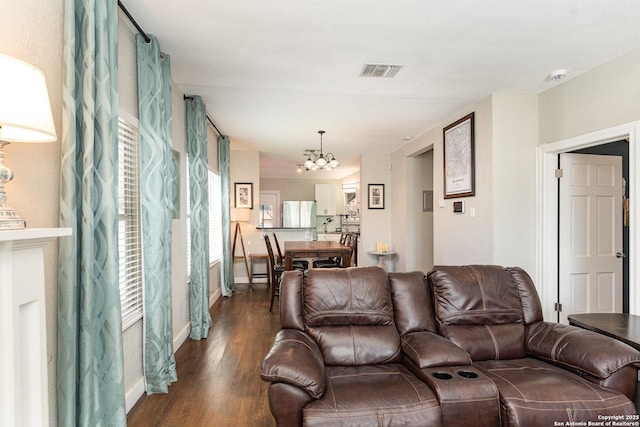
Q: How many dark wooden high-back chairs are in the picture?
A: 4